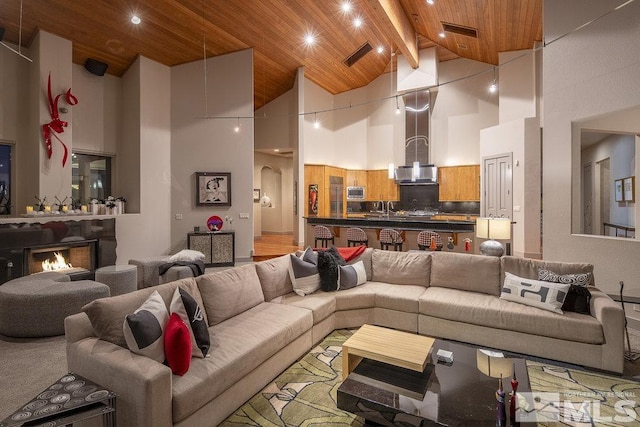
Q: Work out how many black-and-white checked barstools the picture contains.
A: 4